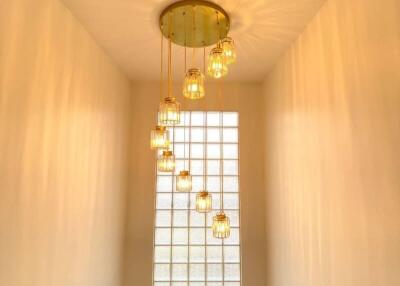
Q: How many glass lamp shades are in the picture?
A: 9